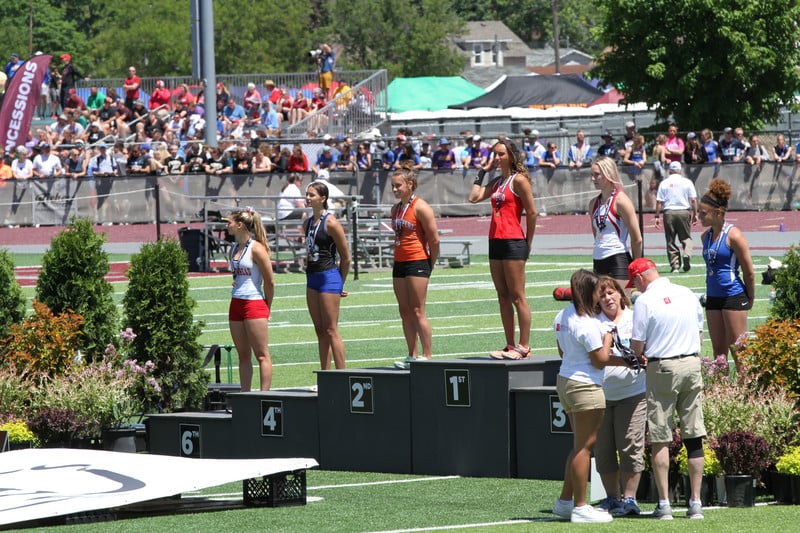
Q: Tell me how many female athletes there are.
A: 6